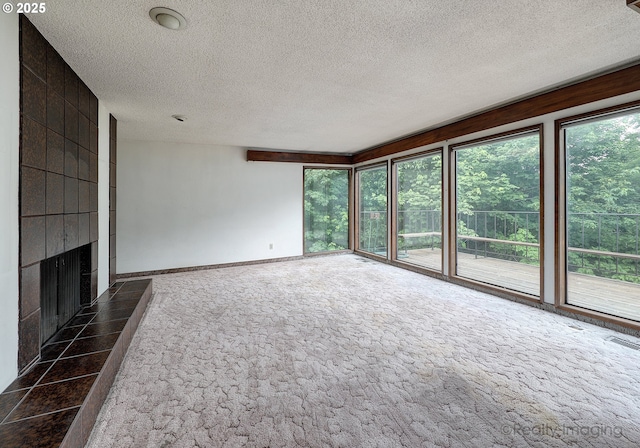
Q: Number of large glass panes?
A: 5